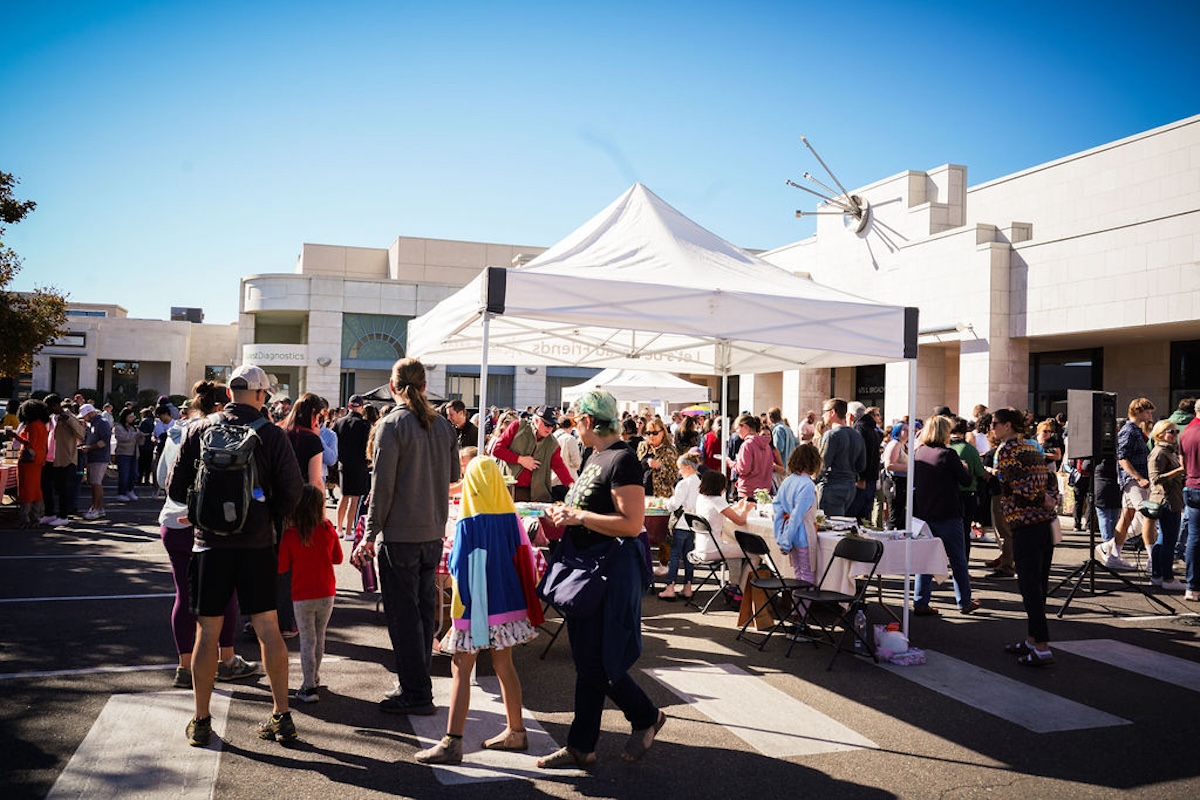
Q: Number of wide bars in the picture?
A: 5